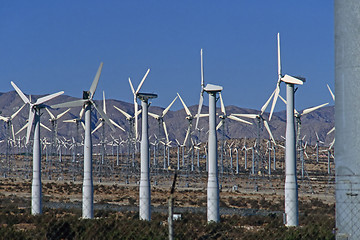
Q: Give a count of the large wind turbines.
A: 5